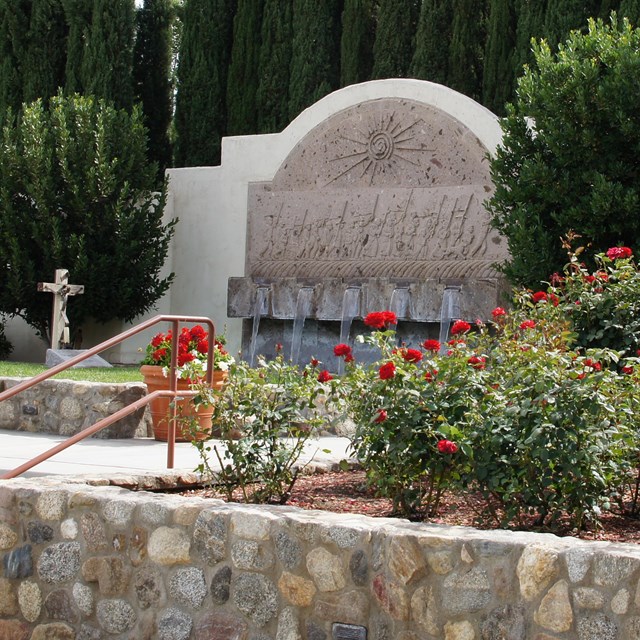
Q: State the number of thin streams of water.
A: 5